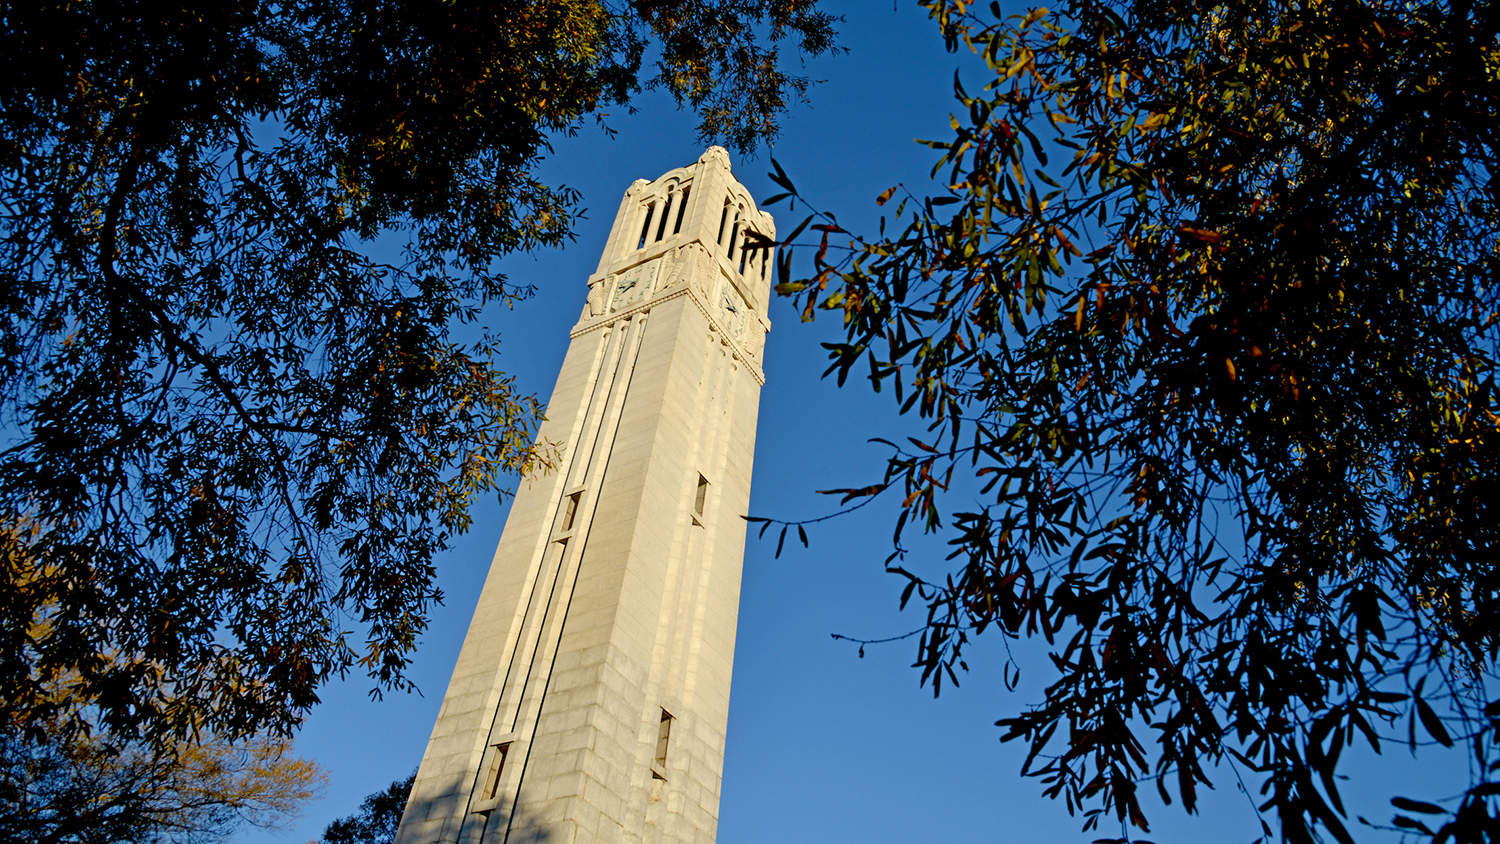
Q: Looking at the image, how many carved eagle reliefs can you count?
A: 4